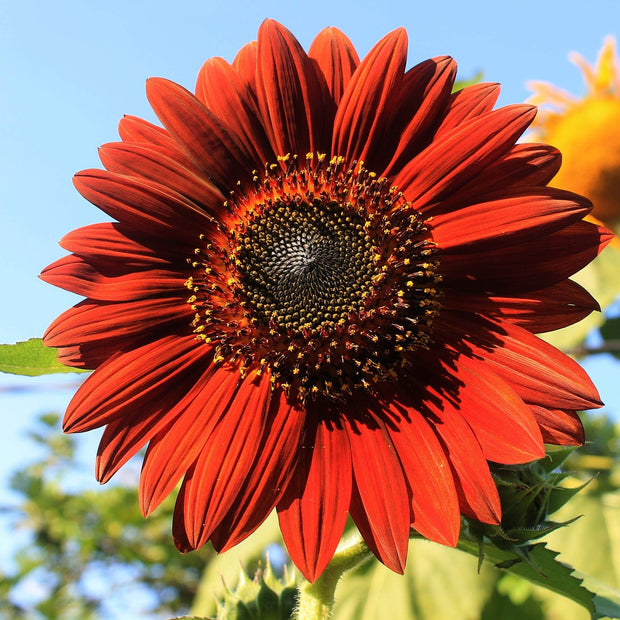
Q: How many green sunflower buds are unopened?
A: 2